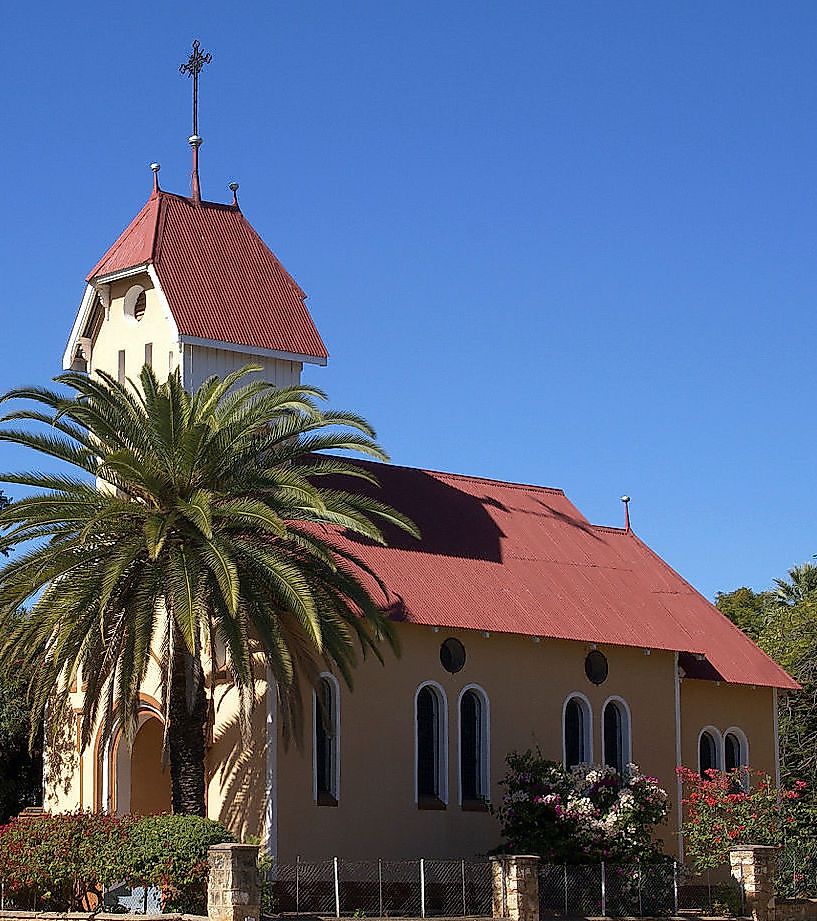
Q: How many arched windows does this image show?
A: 7